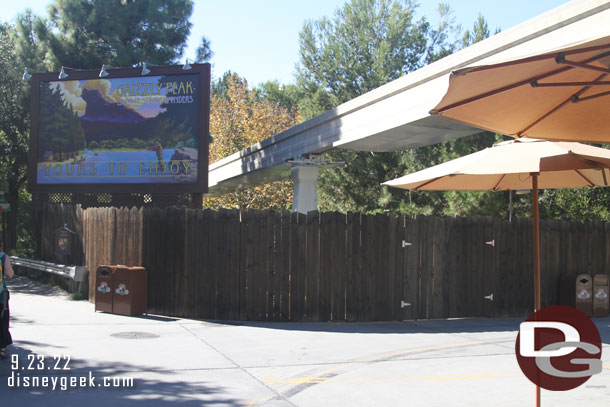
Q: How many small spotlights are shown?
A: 5